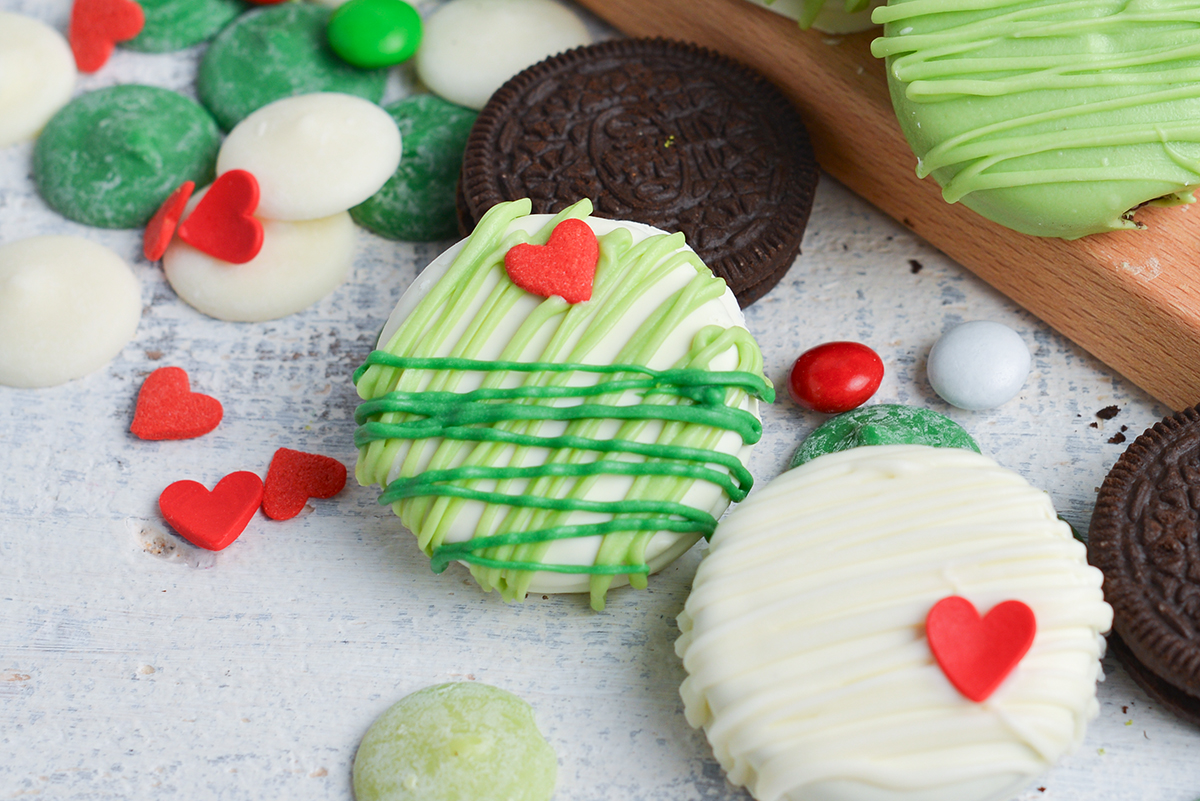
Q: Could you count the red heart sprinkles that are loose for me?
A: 6